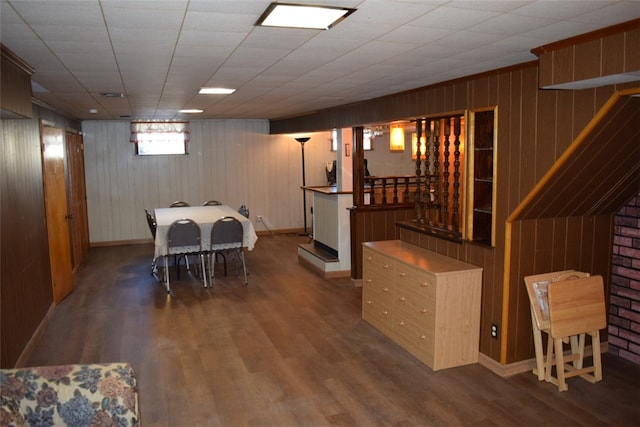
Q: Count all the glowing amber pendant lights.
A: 2